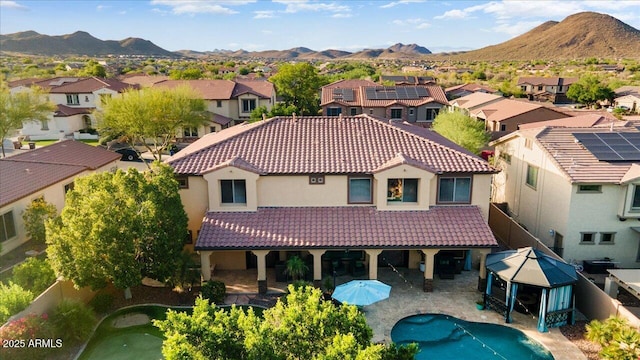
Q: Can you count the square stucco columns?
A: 6